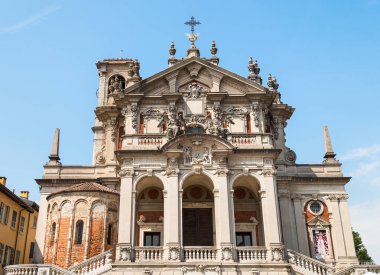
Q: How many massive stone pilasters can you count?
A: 4